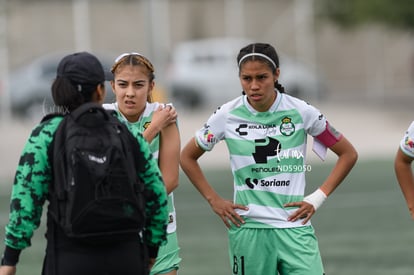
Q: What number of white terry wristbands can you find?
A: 1